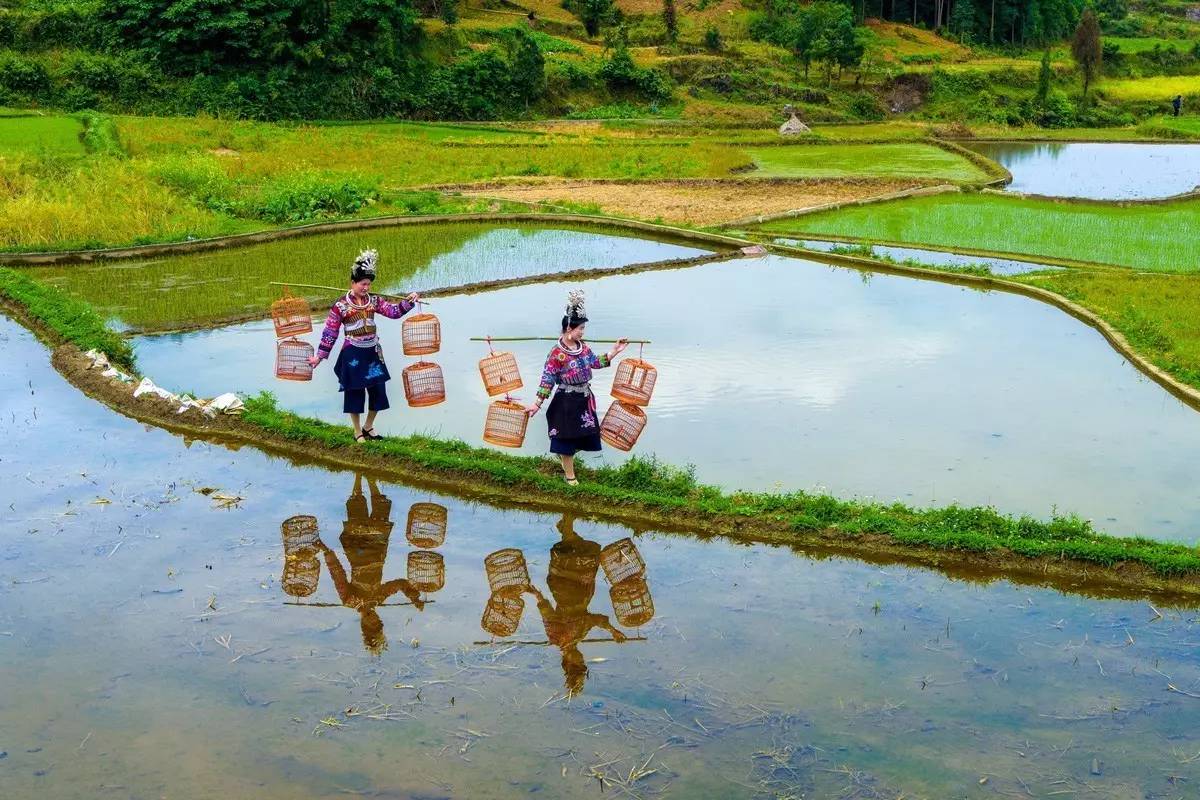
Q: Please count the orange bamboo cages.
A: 8